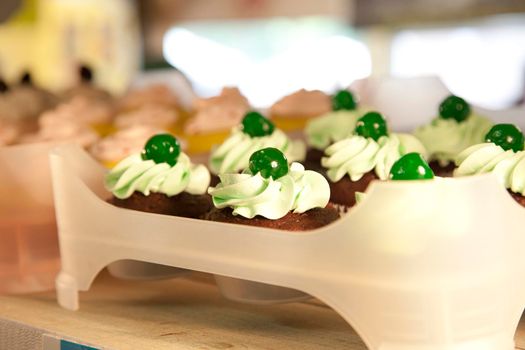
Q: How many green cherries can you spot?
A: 8